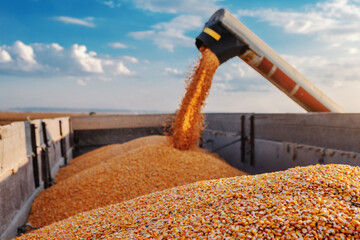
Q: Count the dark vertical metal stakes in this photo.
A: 5